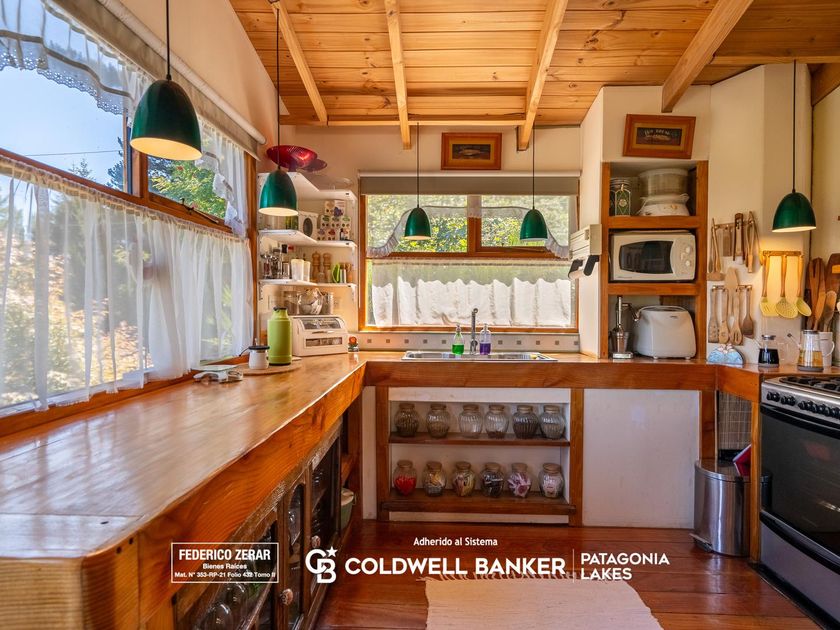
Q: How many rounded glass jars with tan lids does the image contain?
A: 12